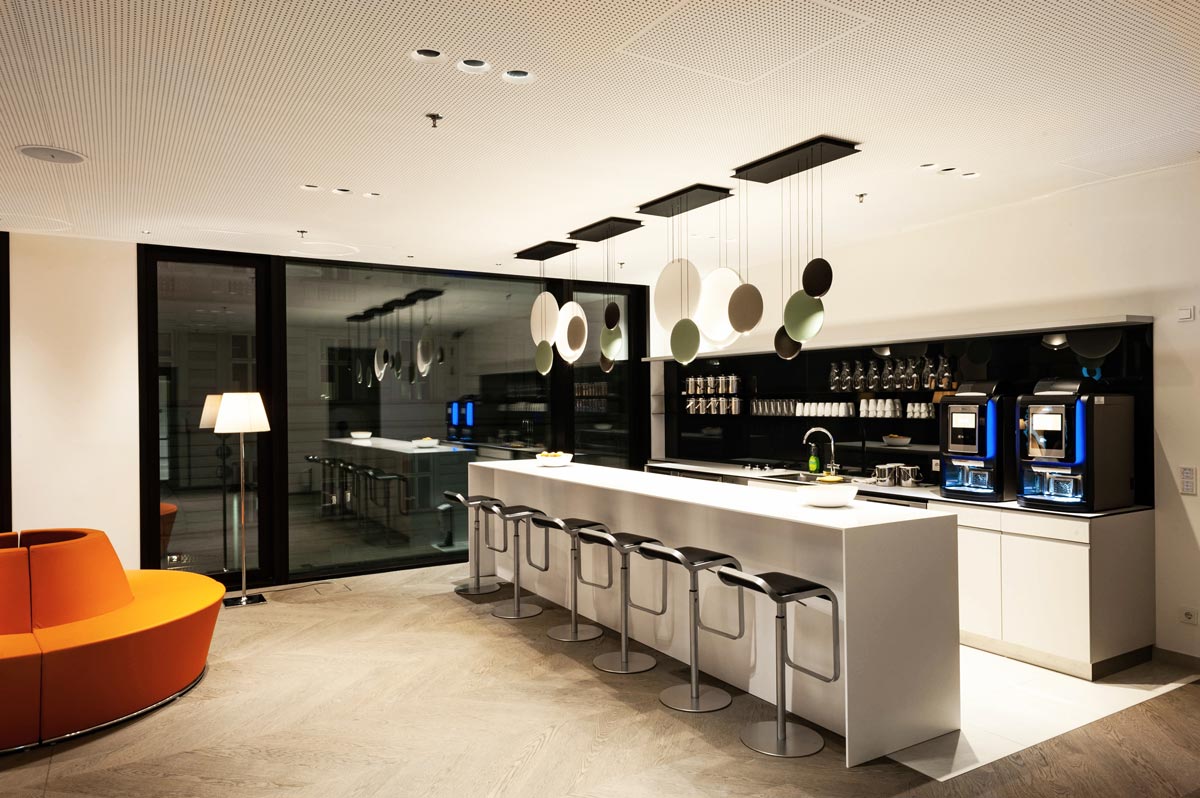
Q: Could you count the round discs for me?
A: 14